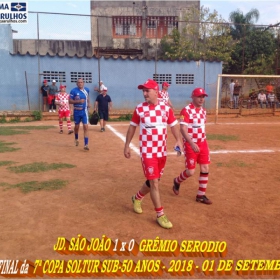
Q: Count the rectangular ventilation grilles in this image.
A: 4